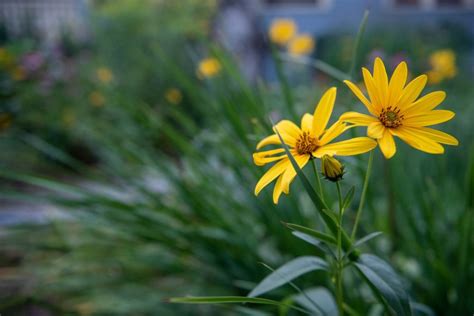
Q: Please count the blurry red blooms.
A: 0